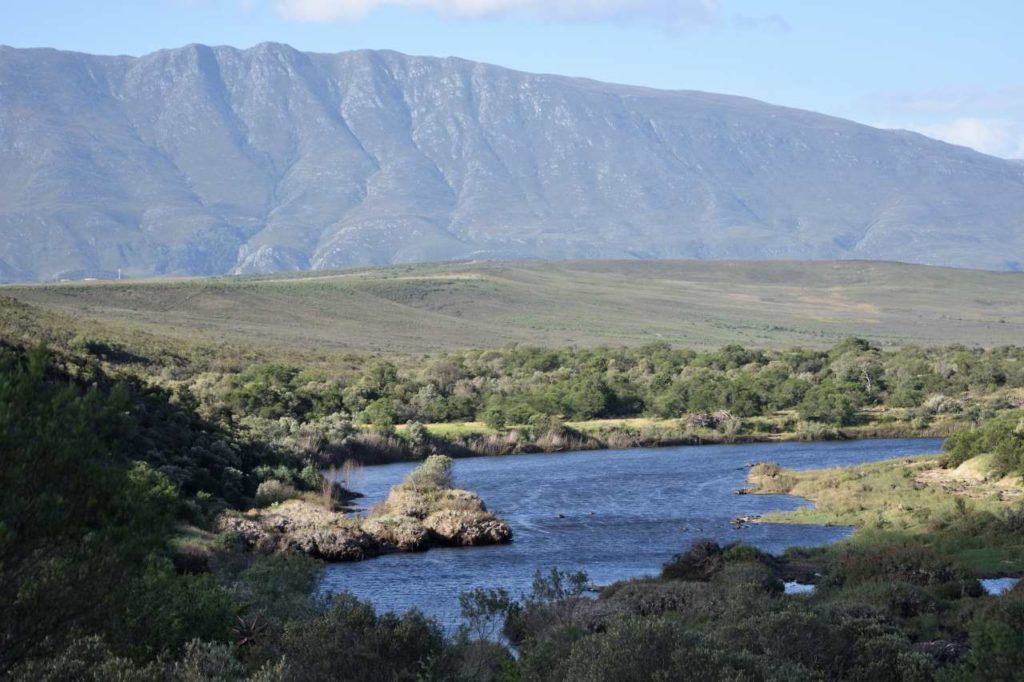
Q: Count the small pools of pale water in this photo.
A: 2